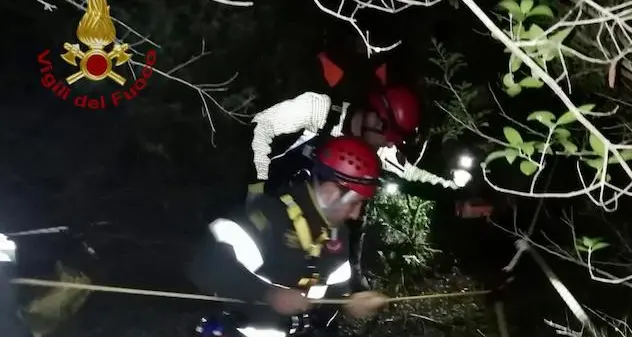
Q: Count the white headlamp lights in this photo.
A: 2